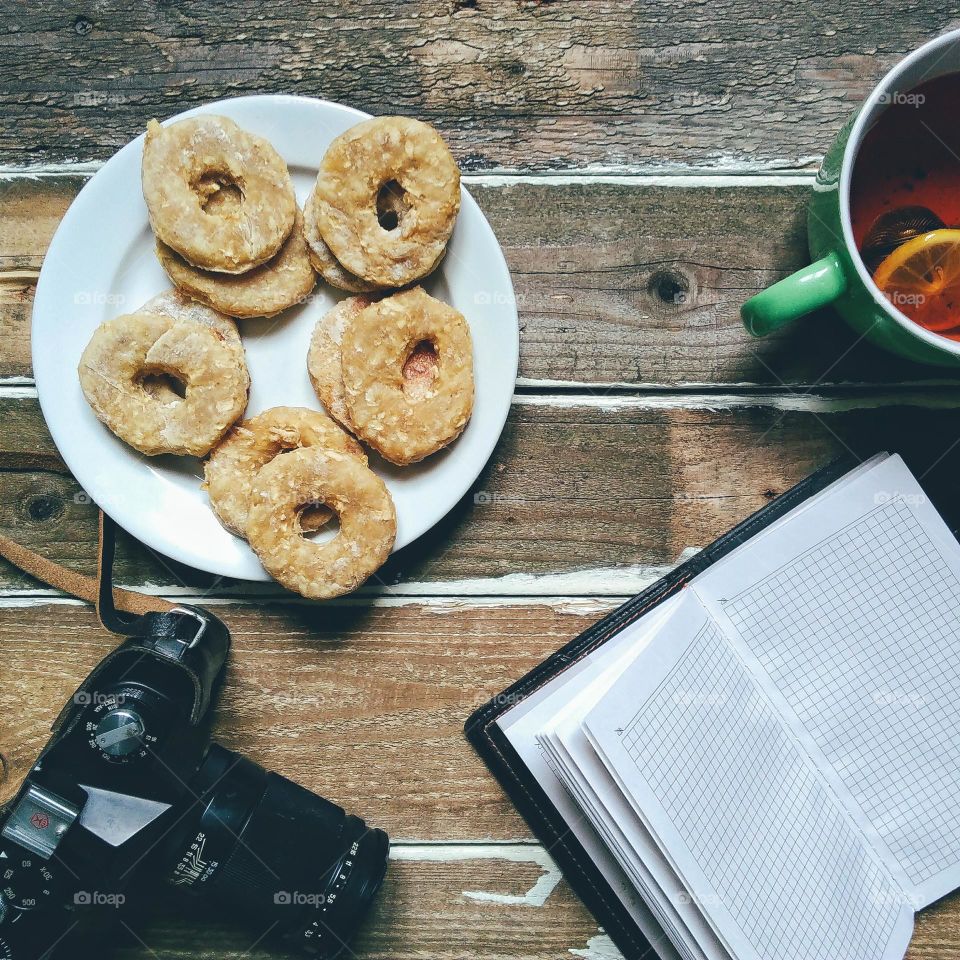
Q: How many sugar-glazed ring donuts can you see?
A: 10